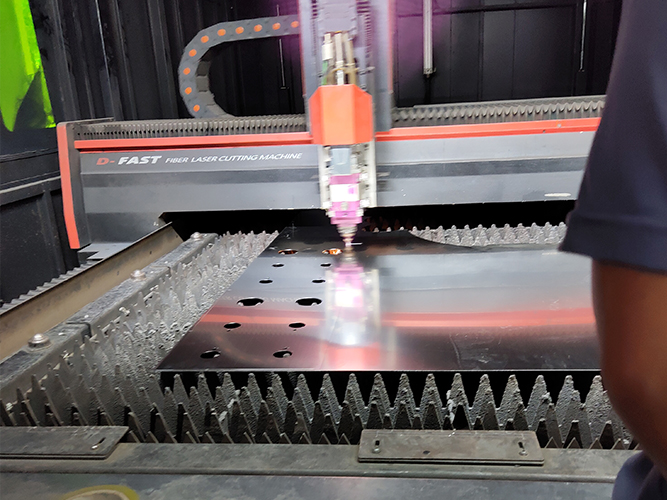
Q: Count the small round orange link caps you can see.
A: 10